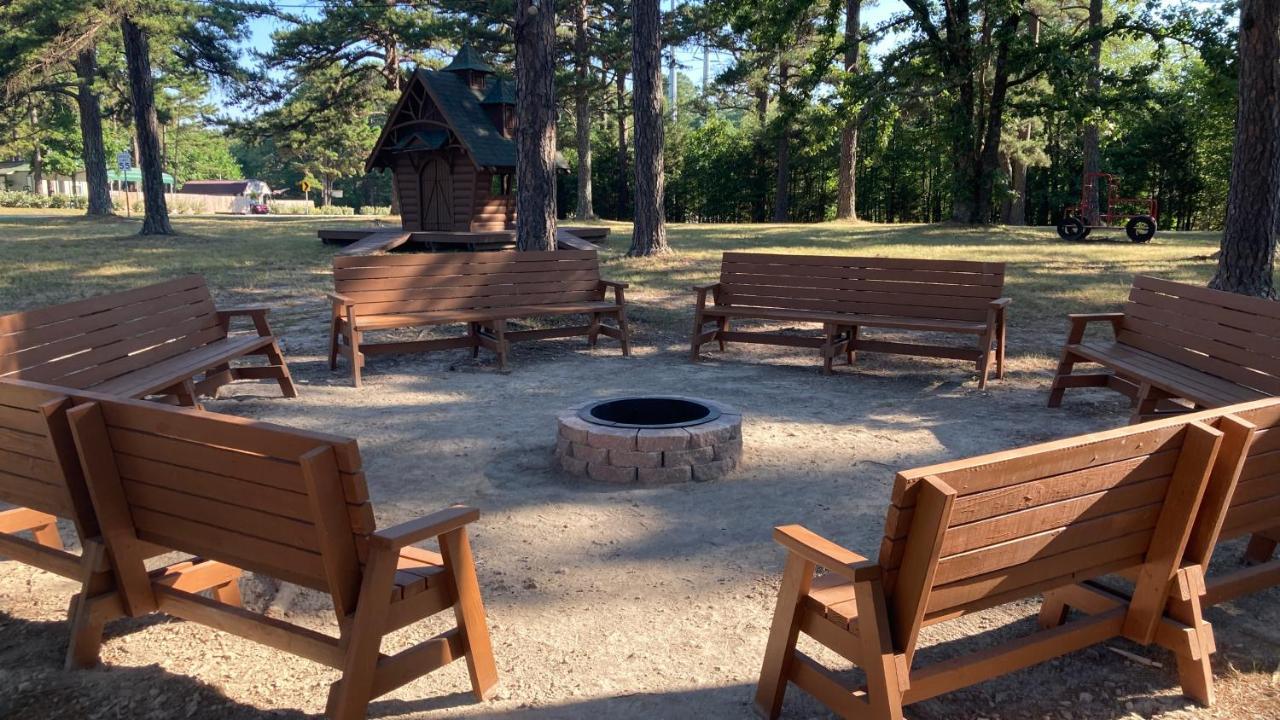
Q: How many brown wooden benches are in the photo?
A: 6